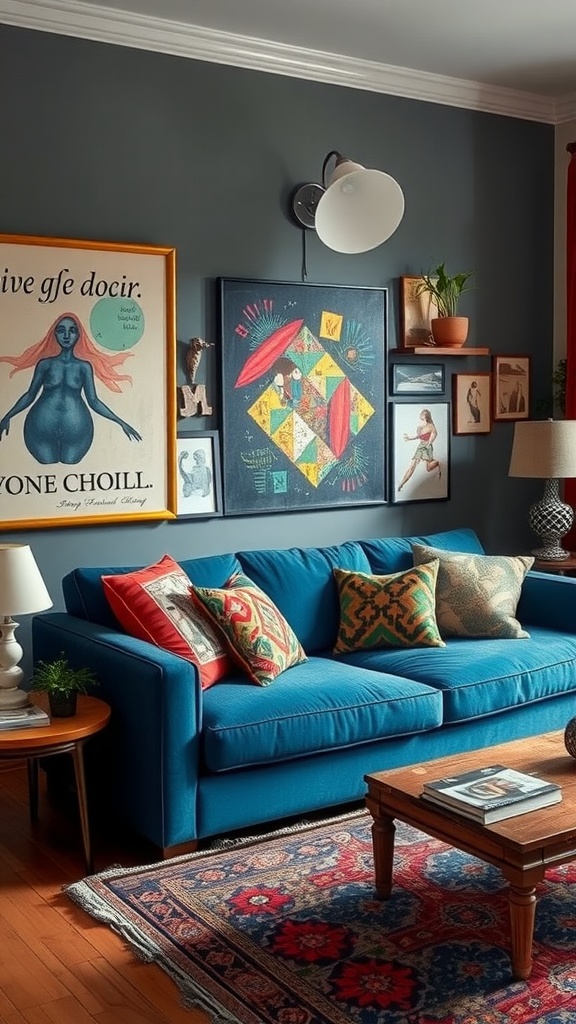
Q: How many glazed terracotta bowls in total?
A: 0